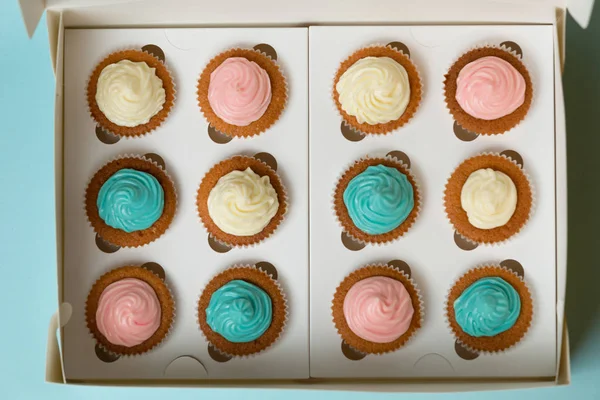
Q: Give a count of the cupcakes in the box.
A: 12